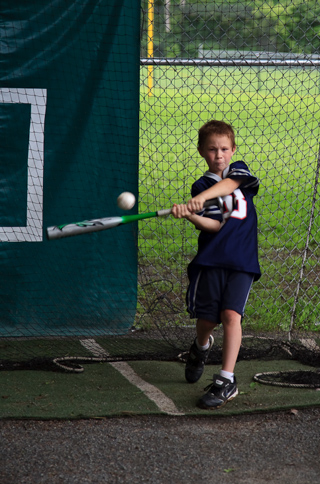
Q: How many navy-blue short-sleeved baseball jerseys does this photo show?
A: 1